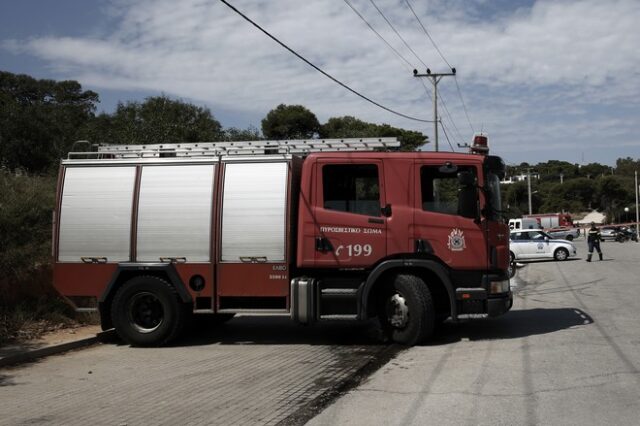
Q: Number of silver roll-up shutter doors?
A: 3